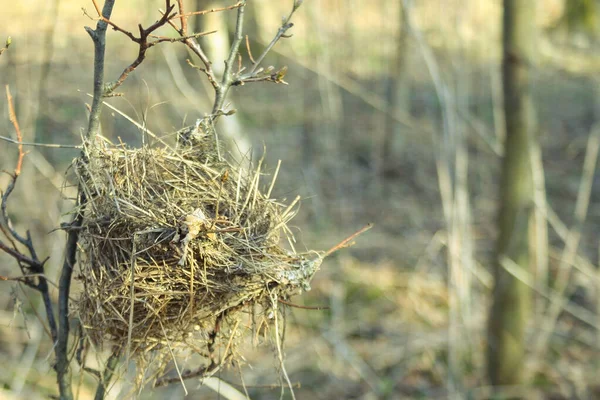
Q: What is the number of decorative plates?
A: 0